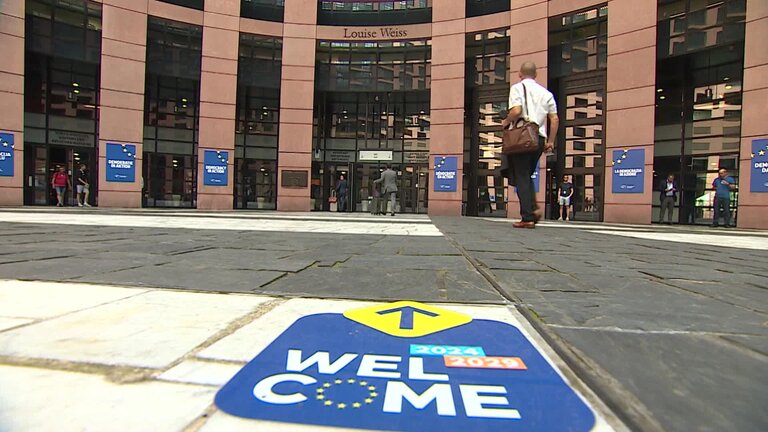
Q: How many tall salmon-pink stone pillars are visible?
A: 8